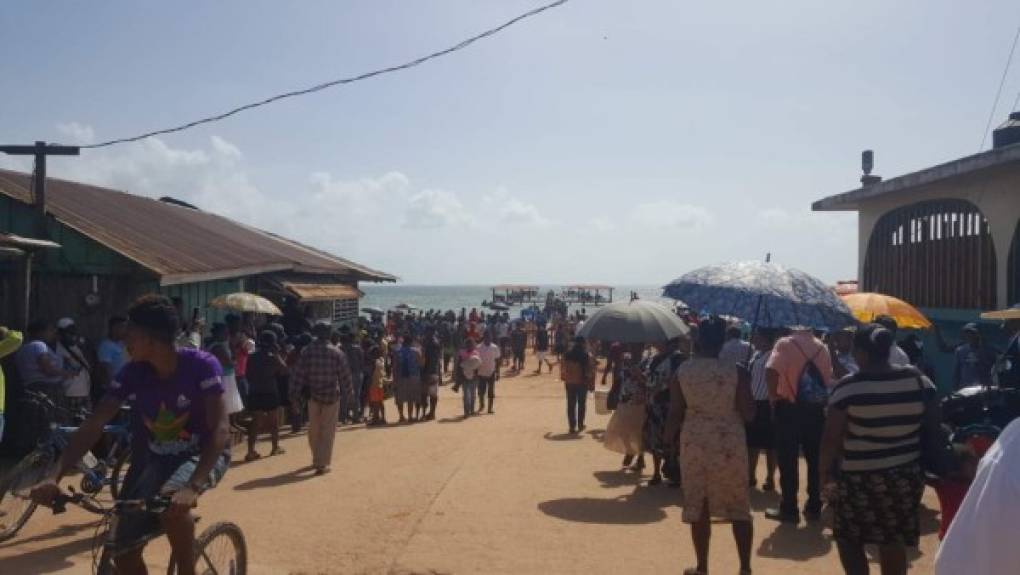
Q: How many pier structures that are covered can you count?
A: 2